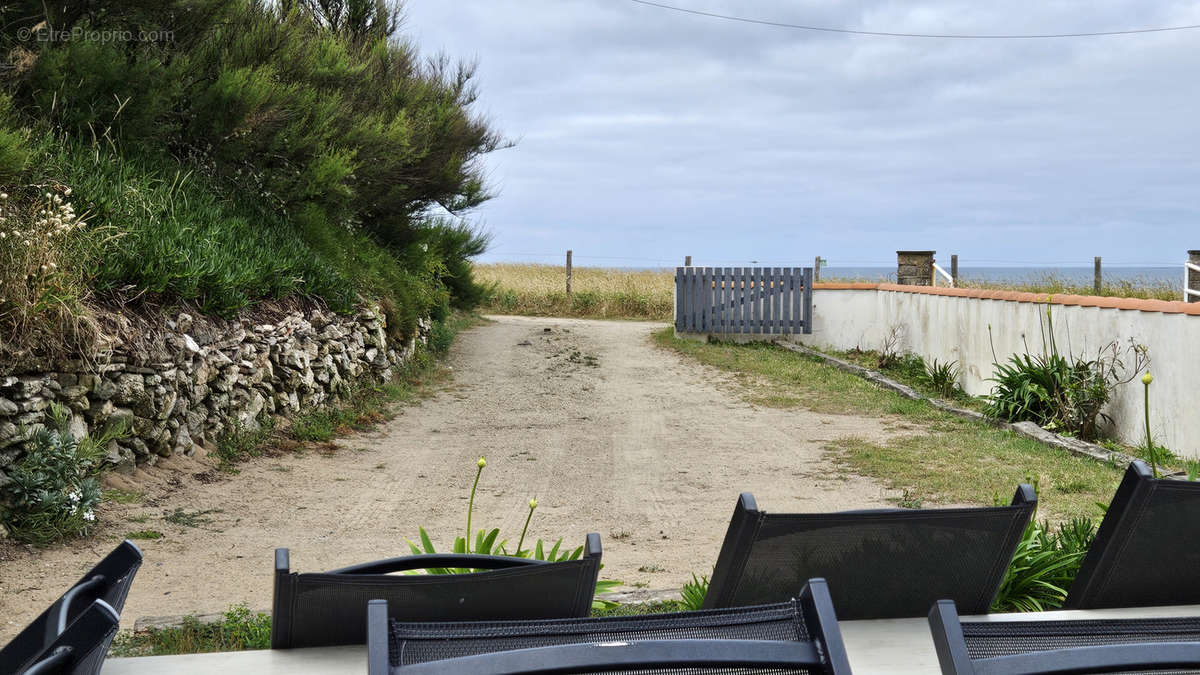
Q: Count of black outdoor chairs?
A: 7